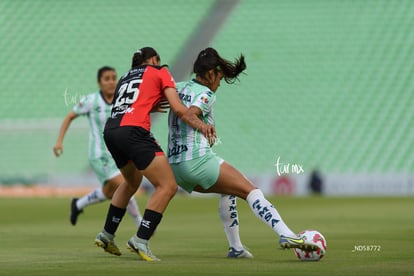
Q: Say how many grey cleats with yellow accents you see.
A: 2